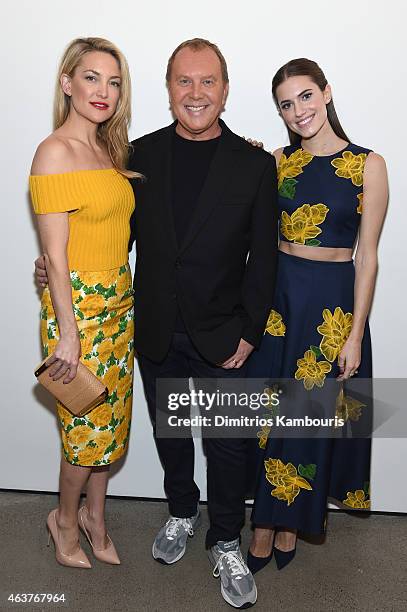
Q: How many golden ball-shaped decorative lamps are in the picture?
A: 0